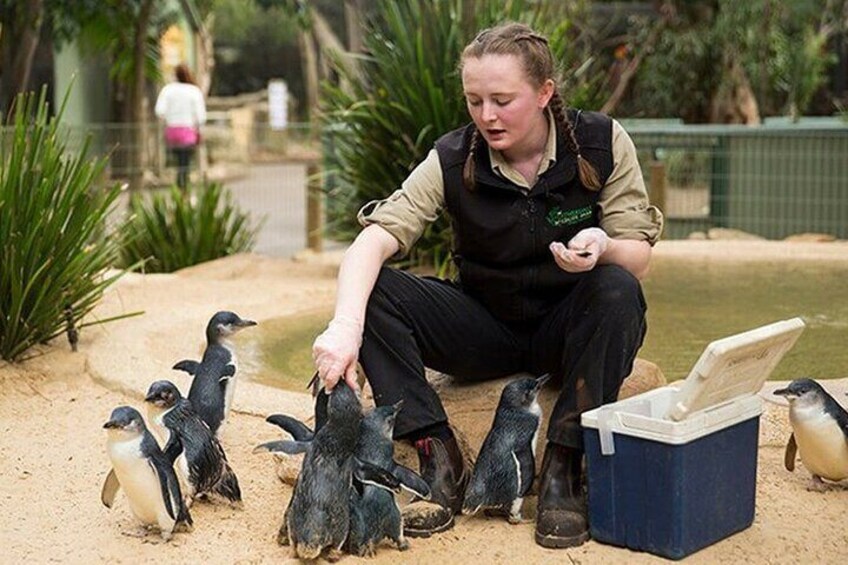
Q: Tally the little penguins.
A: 8